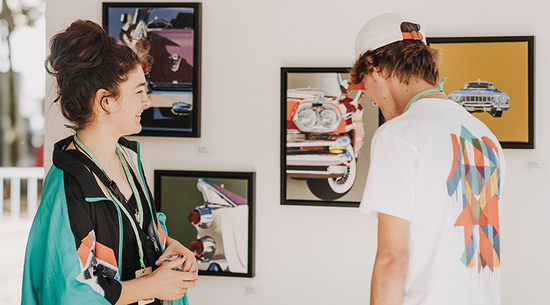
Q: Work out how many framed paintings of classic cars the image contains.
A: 4